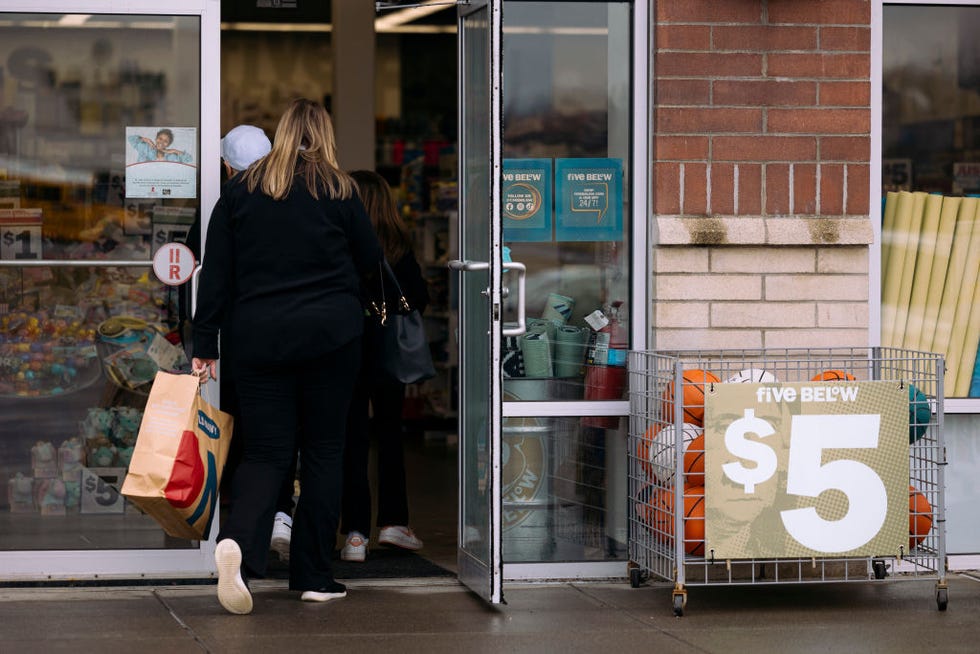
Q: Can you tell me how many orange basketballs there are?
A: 7